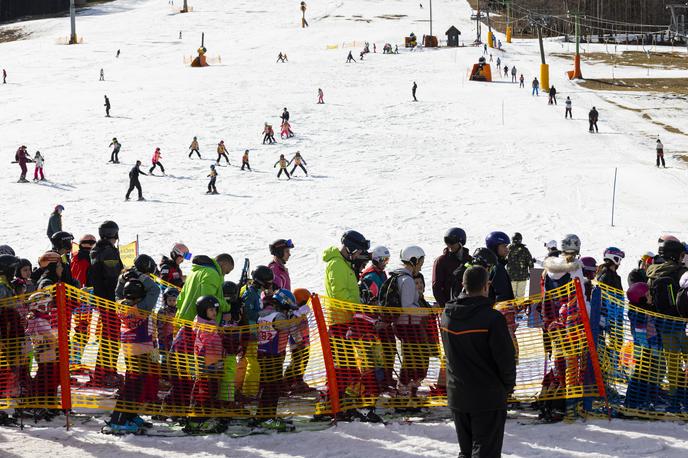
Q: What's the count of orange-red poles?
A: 3